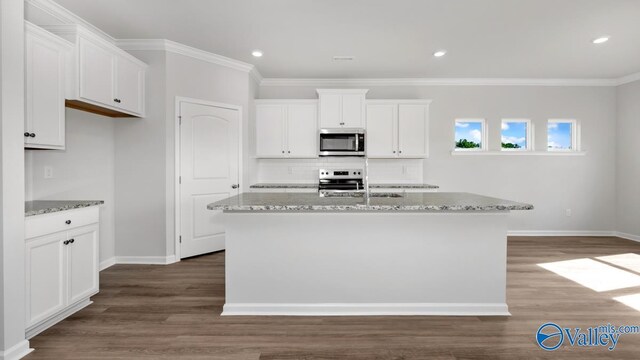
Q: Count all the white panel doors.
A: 1